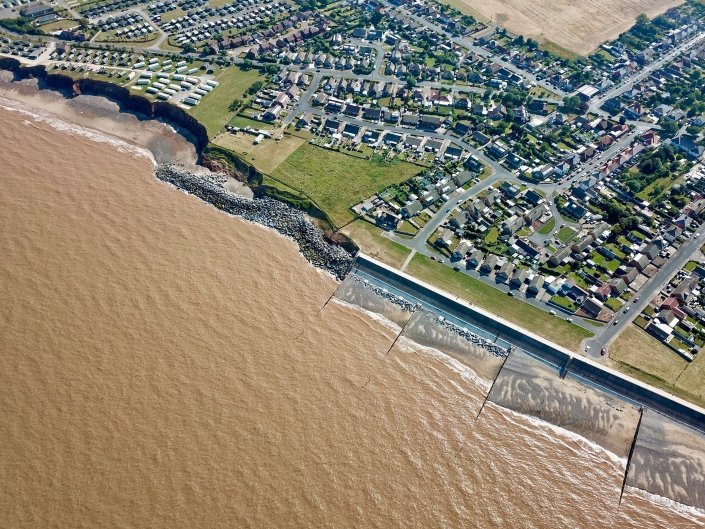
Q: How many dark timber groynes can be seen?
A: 4